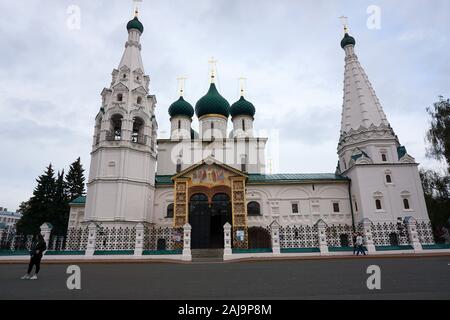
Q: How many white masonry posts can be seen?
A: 9